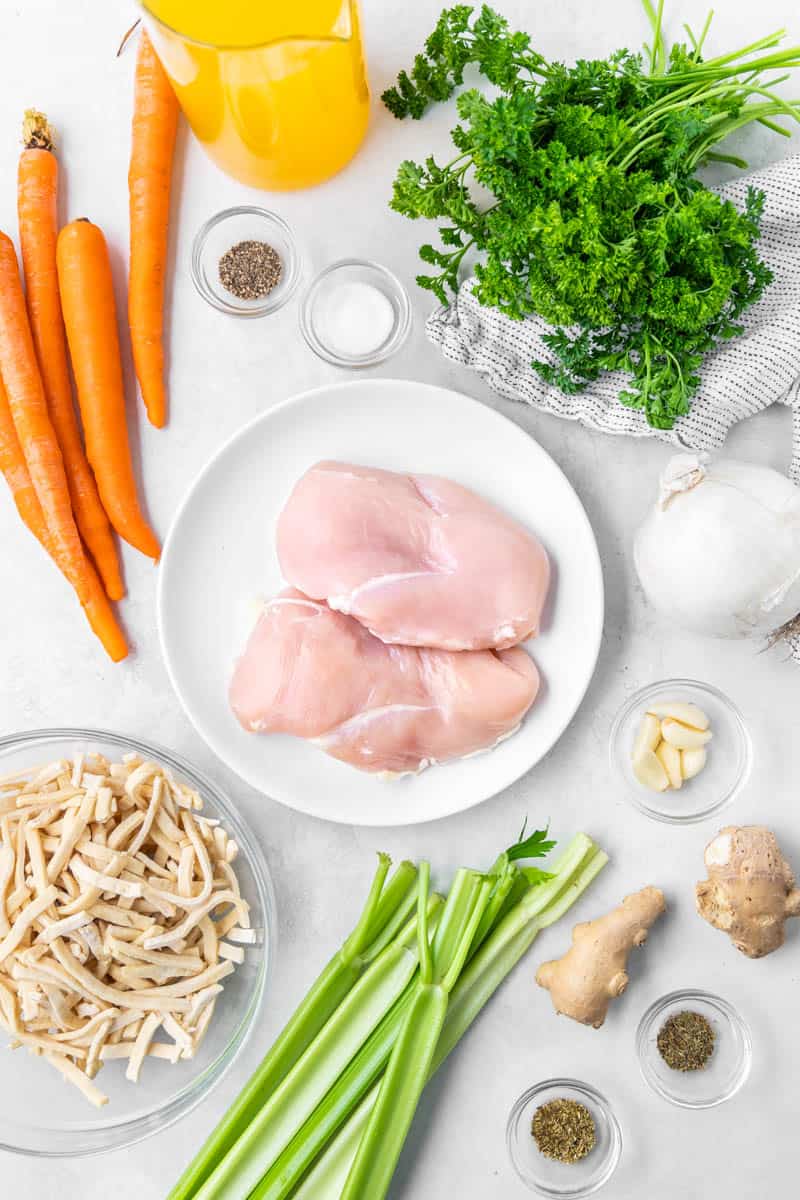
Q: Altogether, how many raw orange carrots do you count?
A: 5